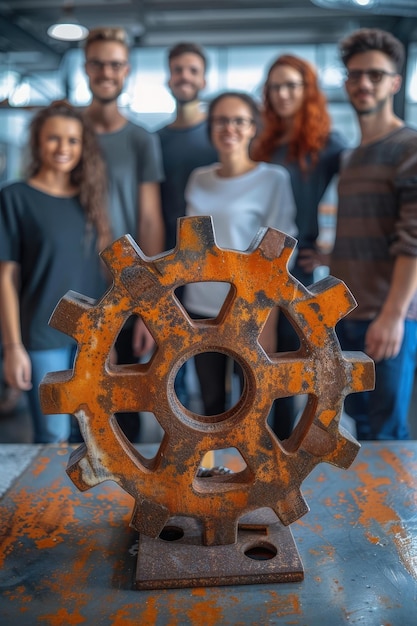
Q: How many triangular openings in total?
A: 6